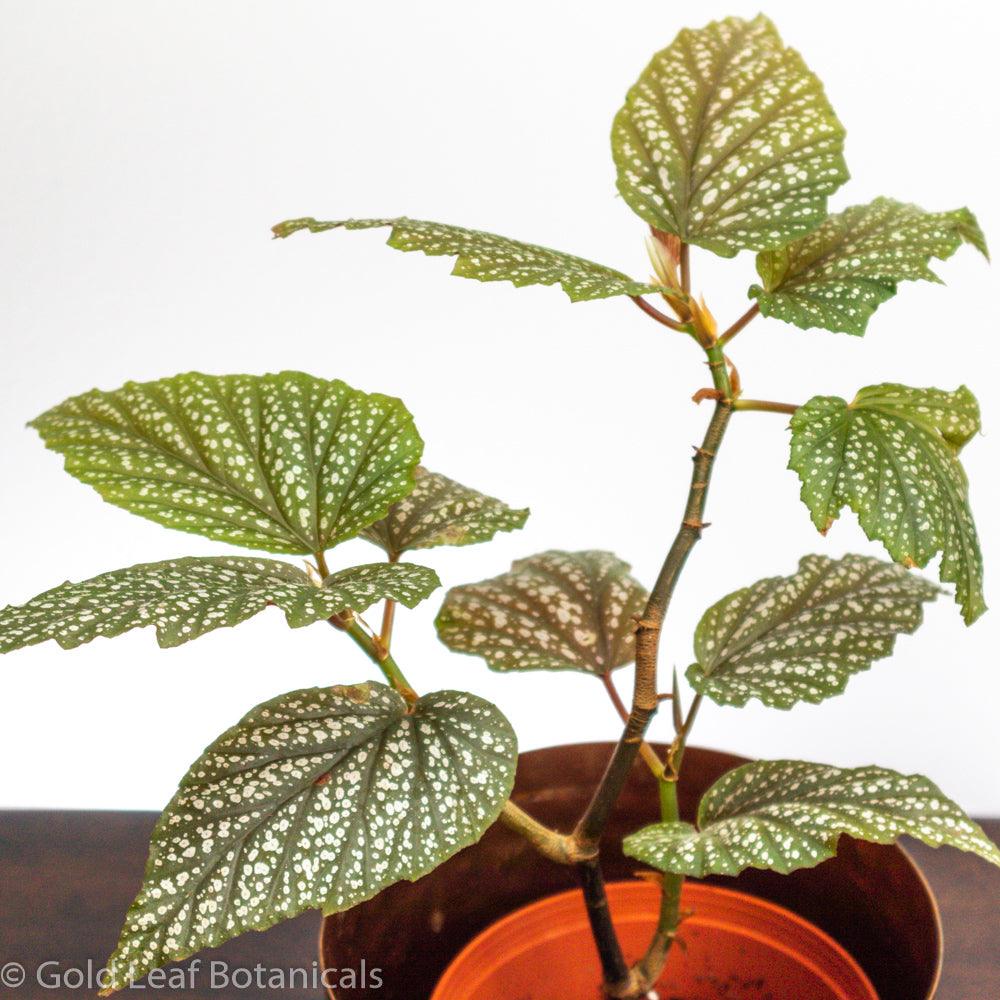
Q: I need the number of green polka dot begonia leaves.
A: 11